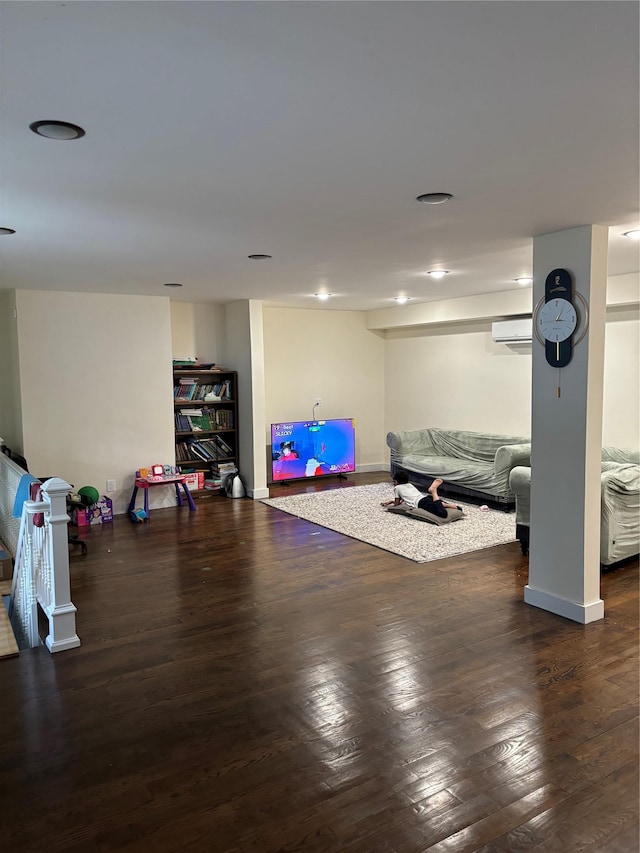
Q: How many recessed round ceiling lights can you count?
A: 10